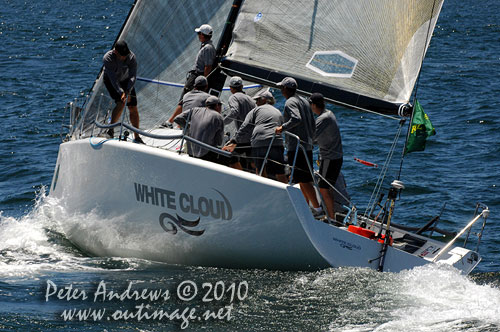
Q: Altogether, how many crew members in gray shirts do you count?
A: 8